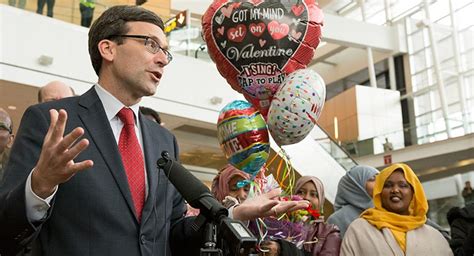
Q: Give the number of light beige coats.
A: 1